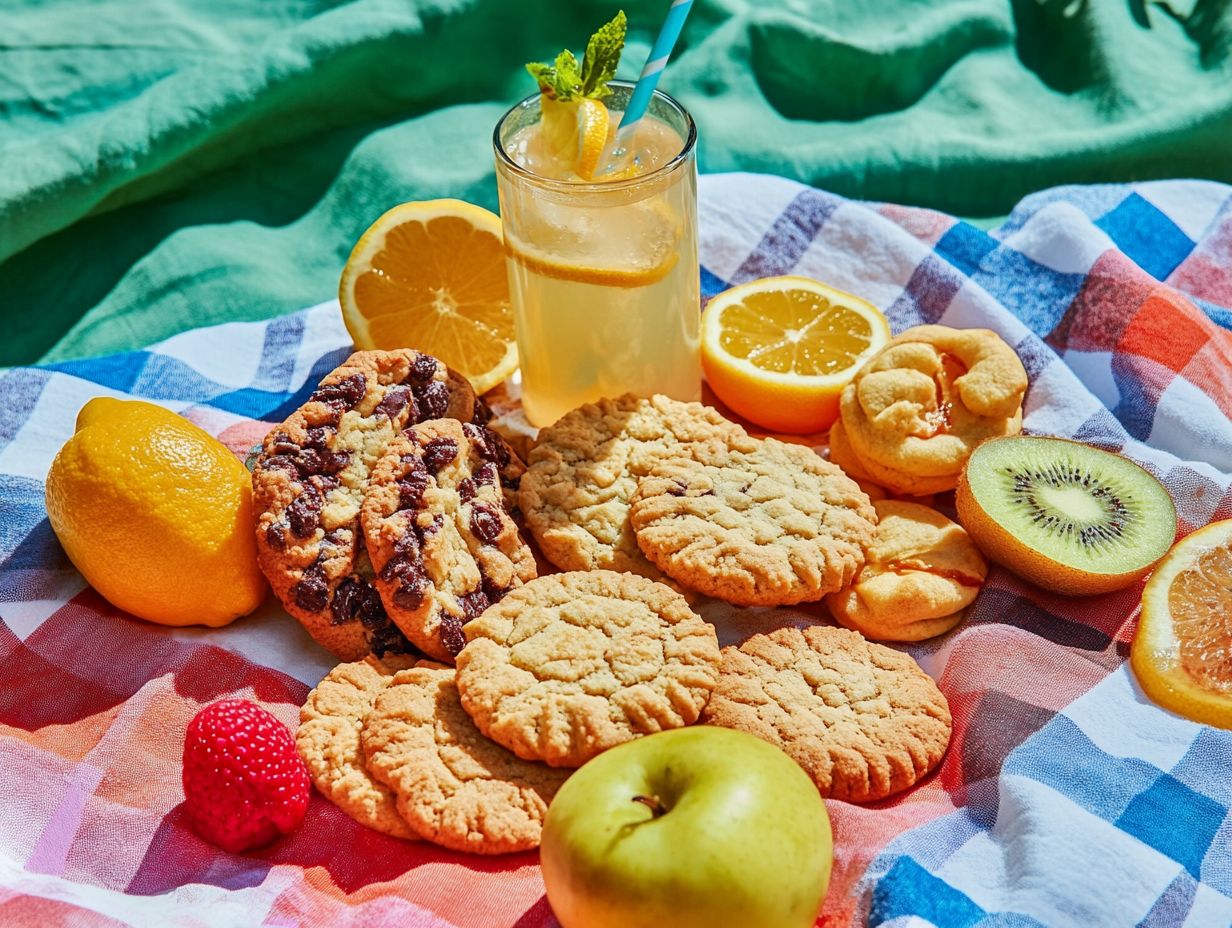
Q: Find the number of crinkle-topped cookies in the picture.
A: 6